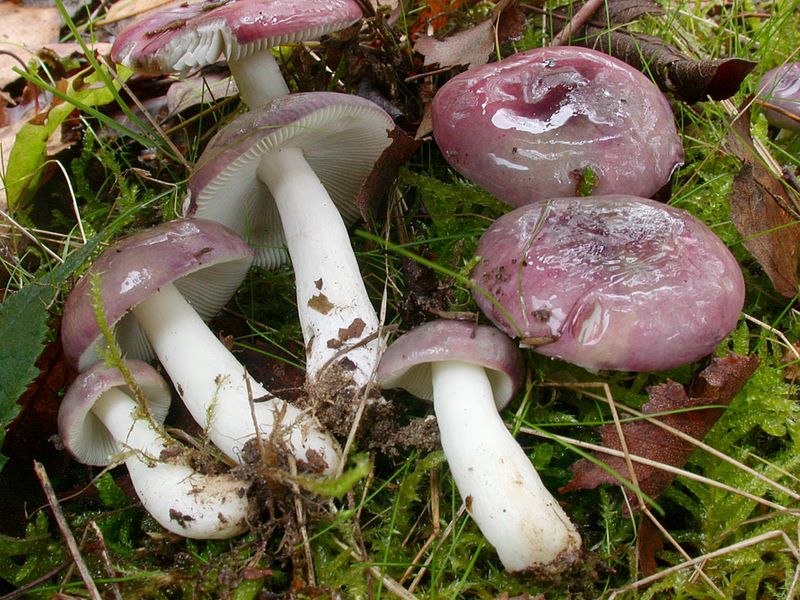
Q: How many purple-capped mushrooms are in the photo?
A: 8